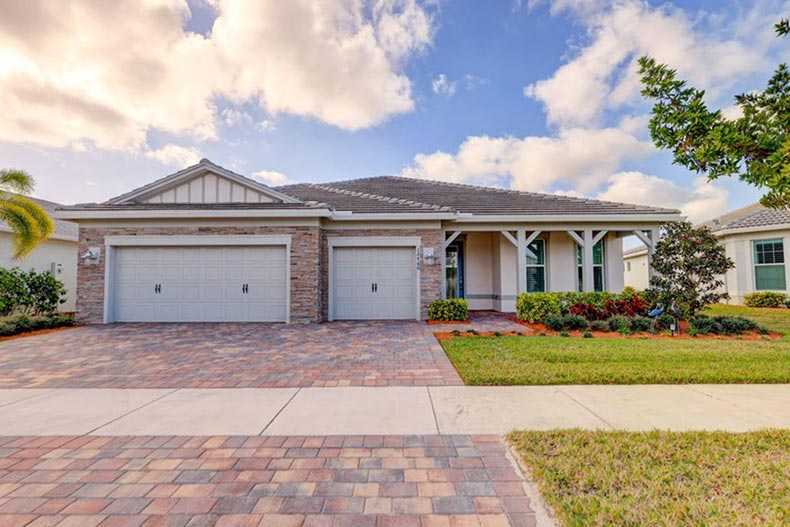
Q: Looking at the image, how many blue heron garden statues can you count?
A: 2